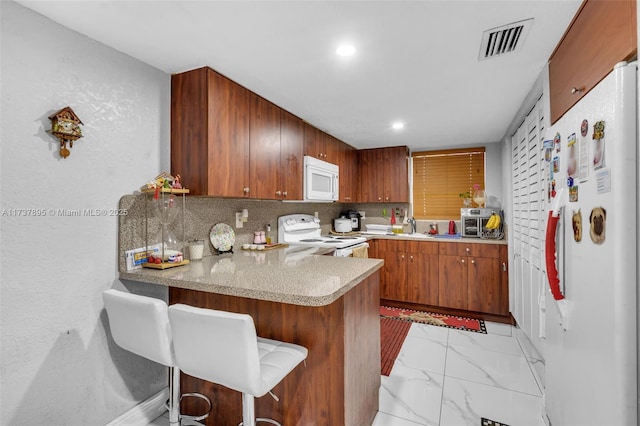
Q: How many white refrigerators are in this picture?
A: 1